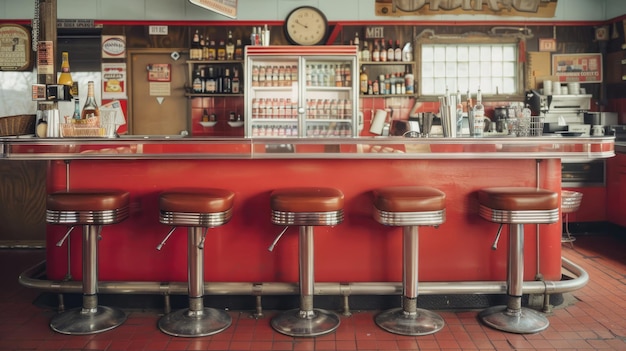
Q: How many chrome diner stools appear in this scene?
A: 5